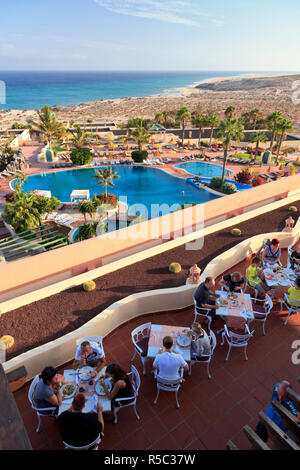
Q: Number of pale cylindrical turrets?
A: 2